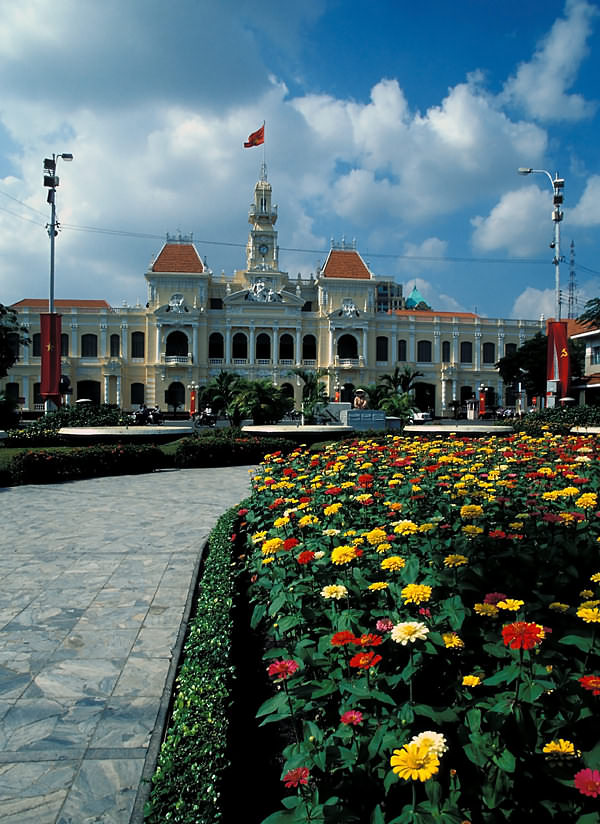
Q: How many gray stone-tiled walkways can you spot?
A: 1